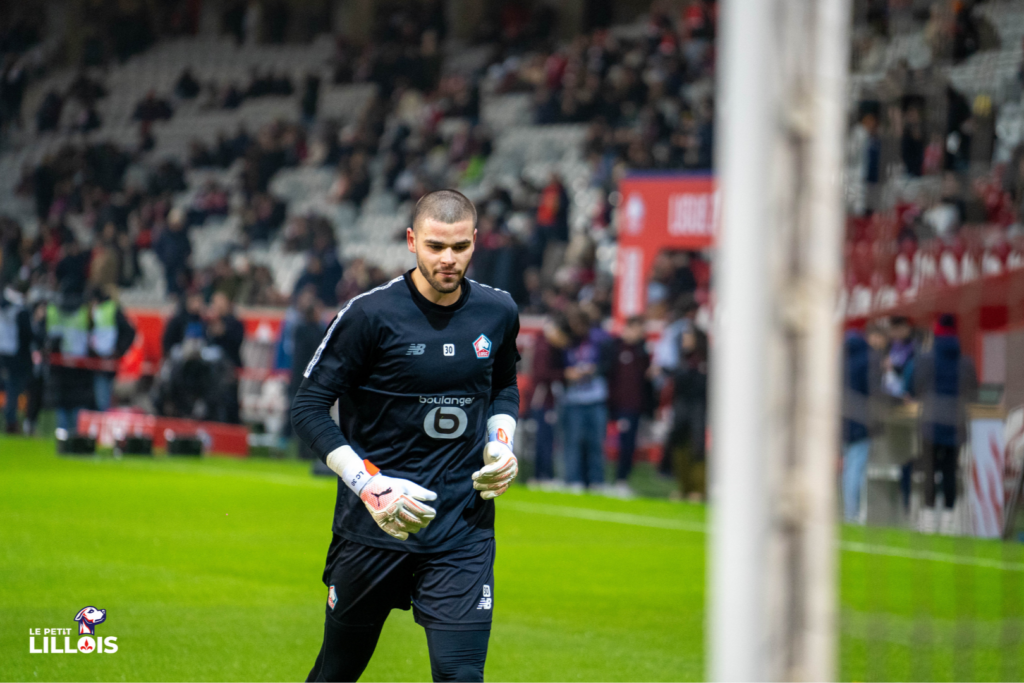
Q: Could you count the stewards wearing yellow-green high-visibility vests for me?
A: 2